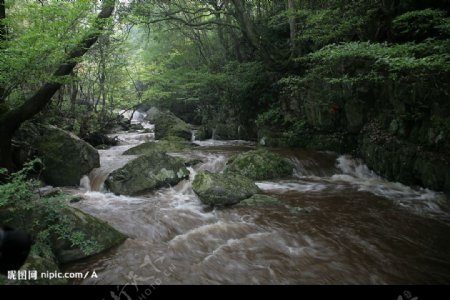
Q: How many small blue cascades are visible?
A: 0